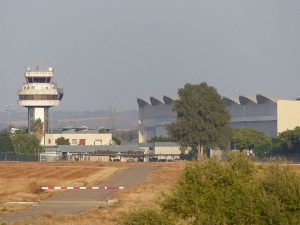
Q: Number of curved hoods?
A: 6